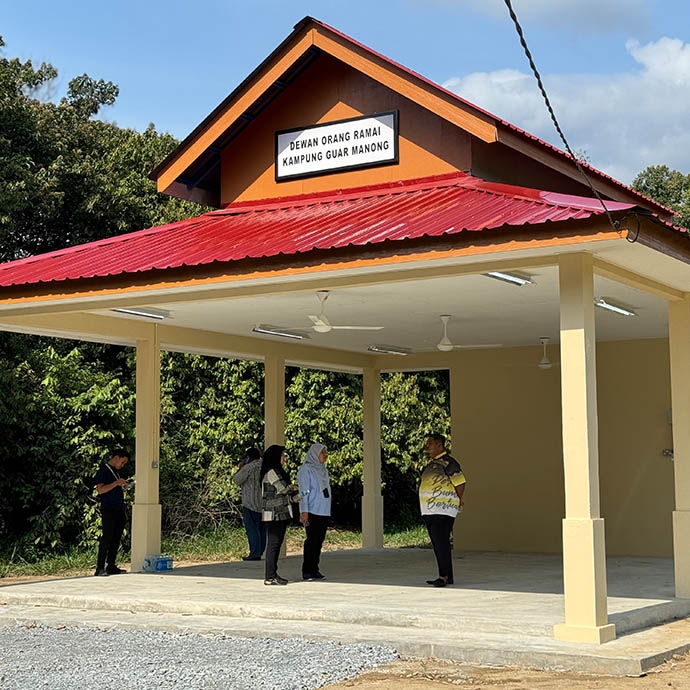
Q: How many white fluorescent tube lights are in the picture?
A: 5